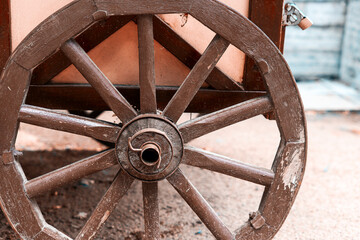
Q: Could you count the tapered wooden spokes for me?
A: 10